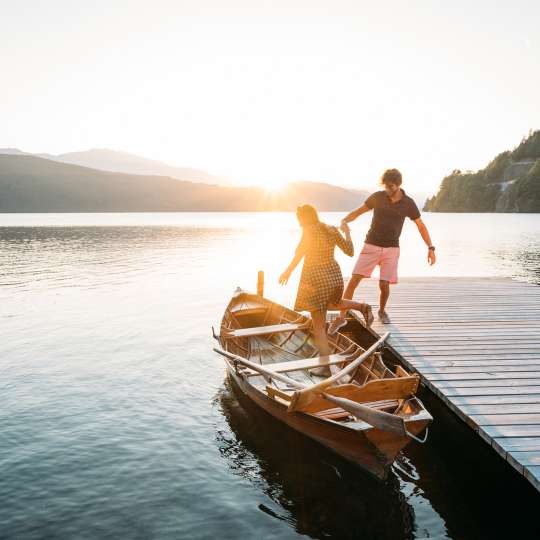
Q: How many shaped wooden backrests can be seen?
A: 1